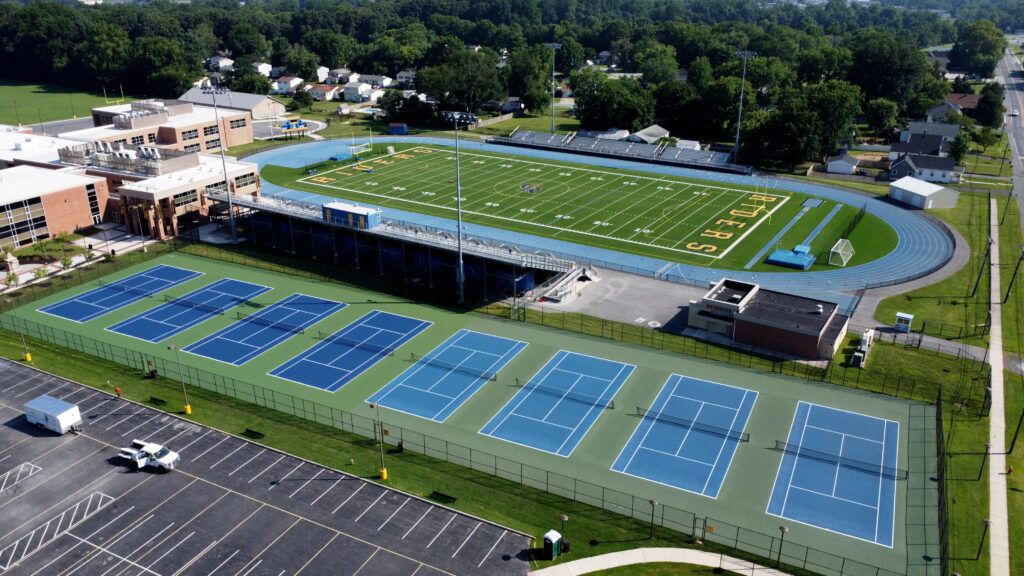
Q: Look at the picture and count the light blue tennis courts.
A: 4